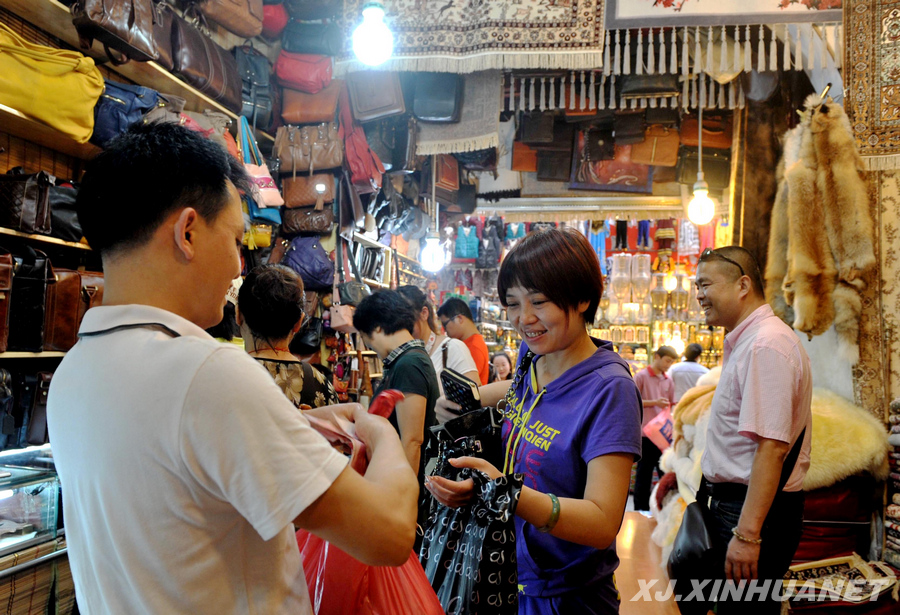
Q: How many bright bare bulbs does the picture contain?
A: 3